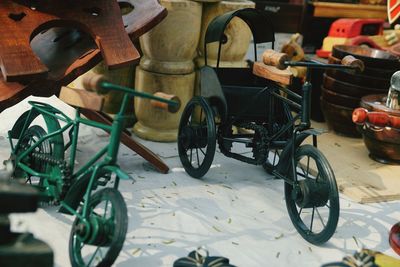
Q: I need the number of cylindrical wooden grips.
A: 4